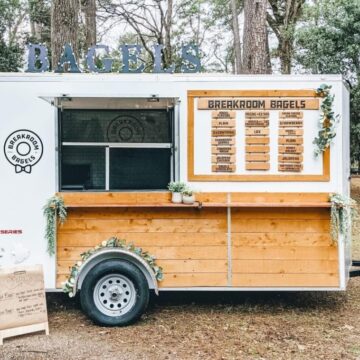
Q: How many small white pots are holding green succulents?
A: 2